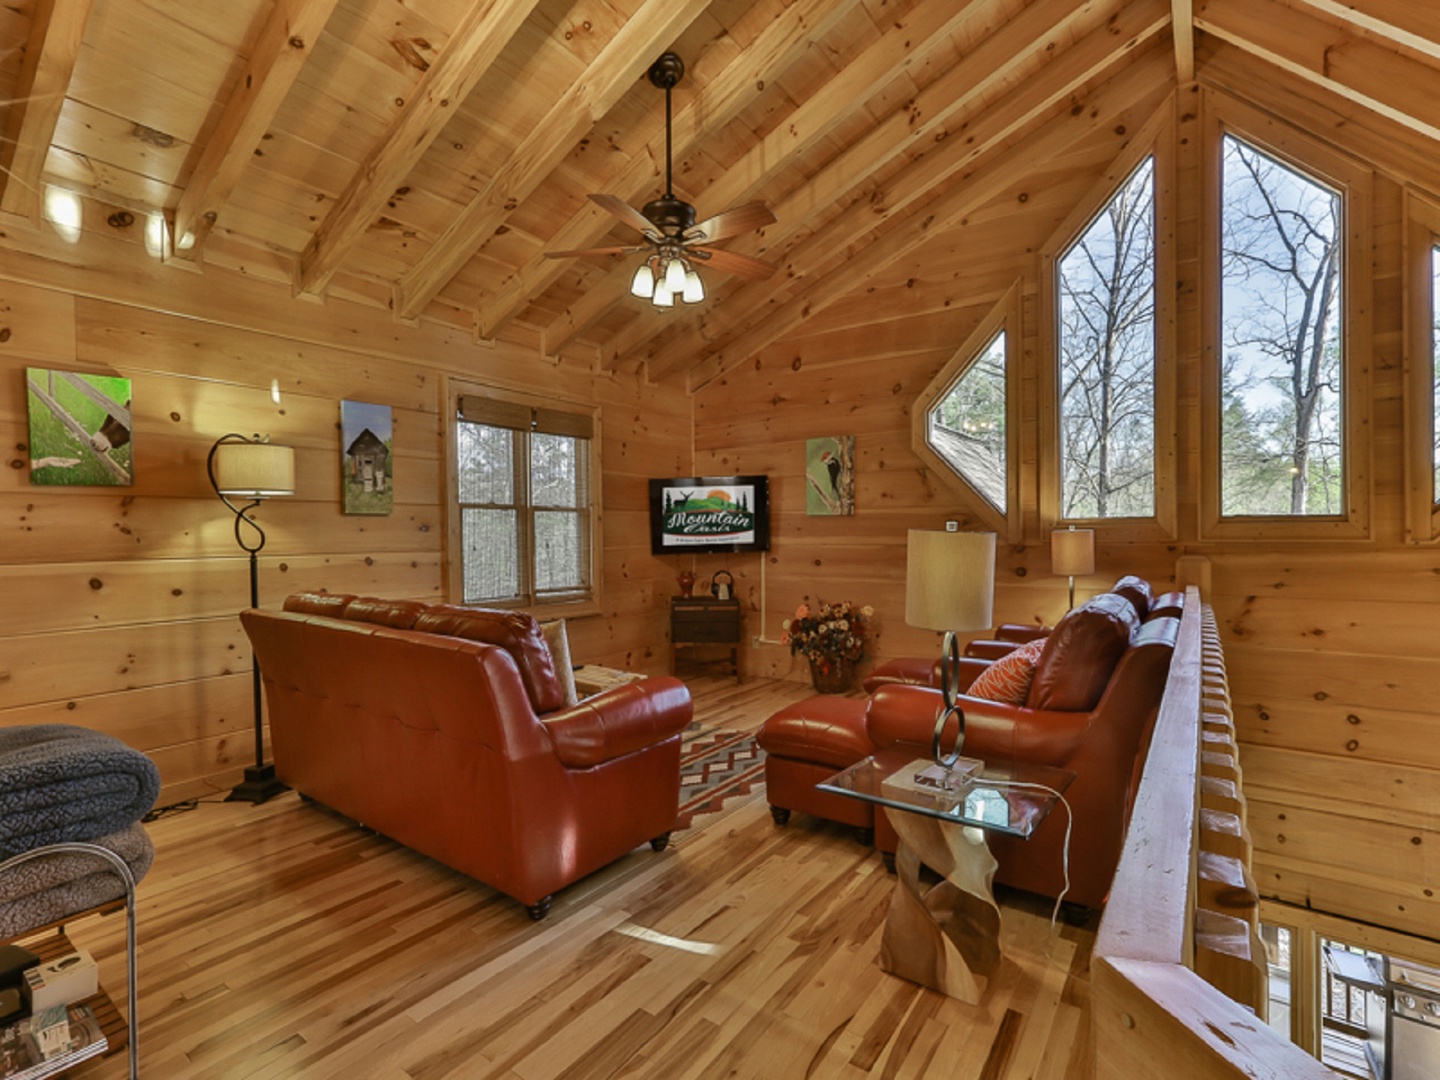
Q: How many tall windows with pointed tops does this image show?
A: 2